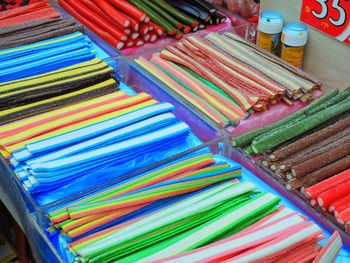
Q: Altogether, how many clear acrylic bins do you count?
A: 6